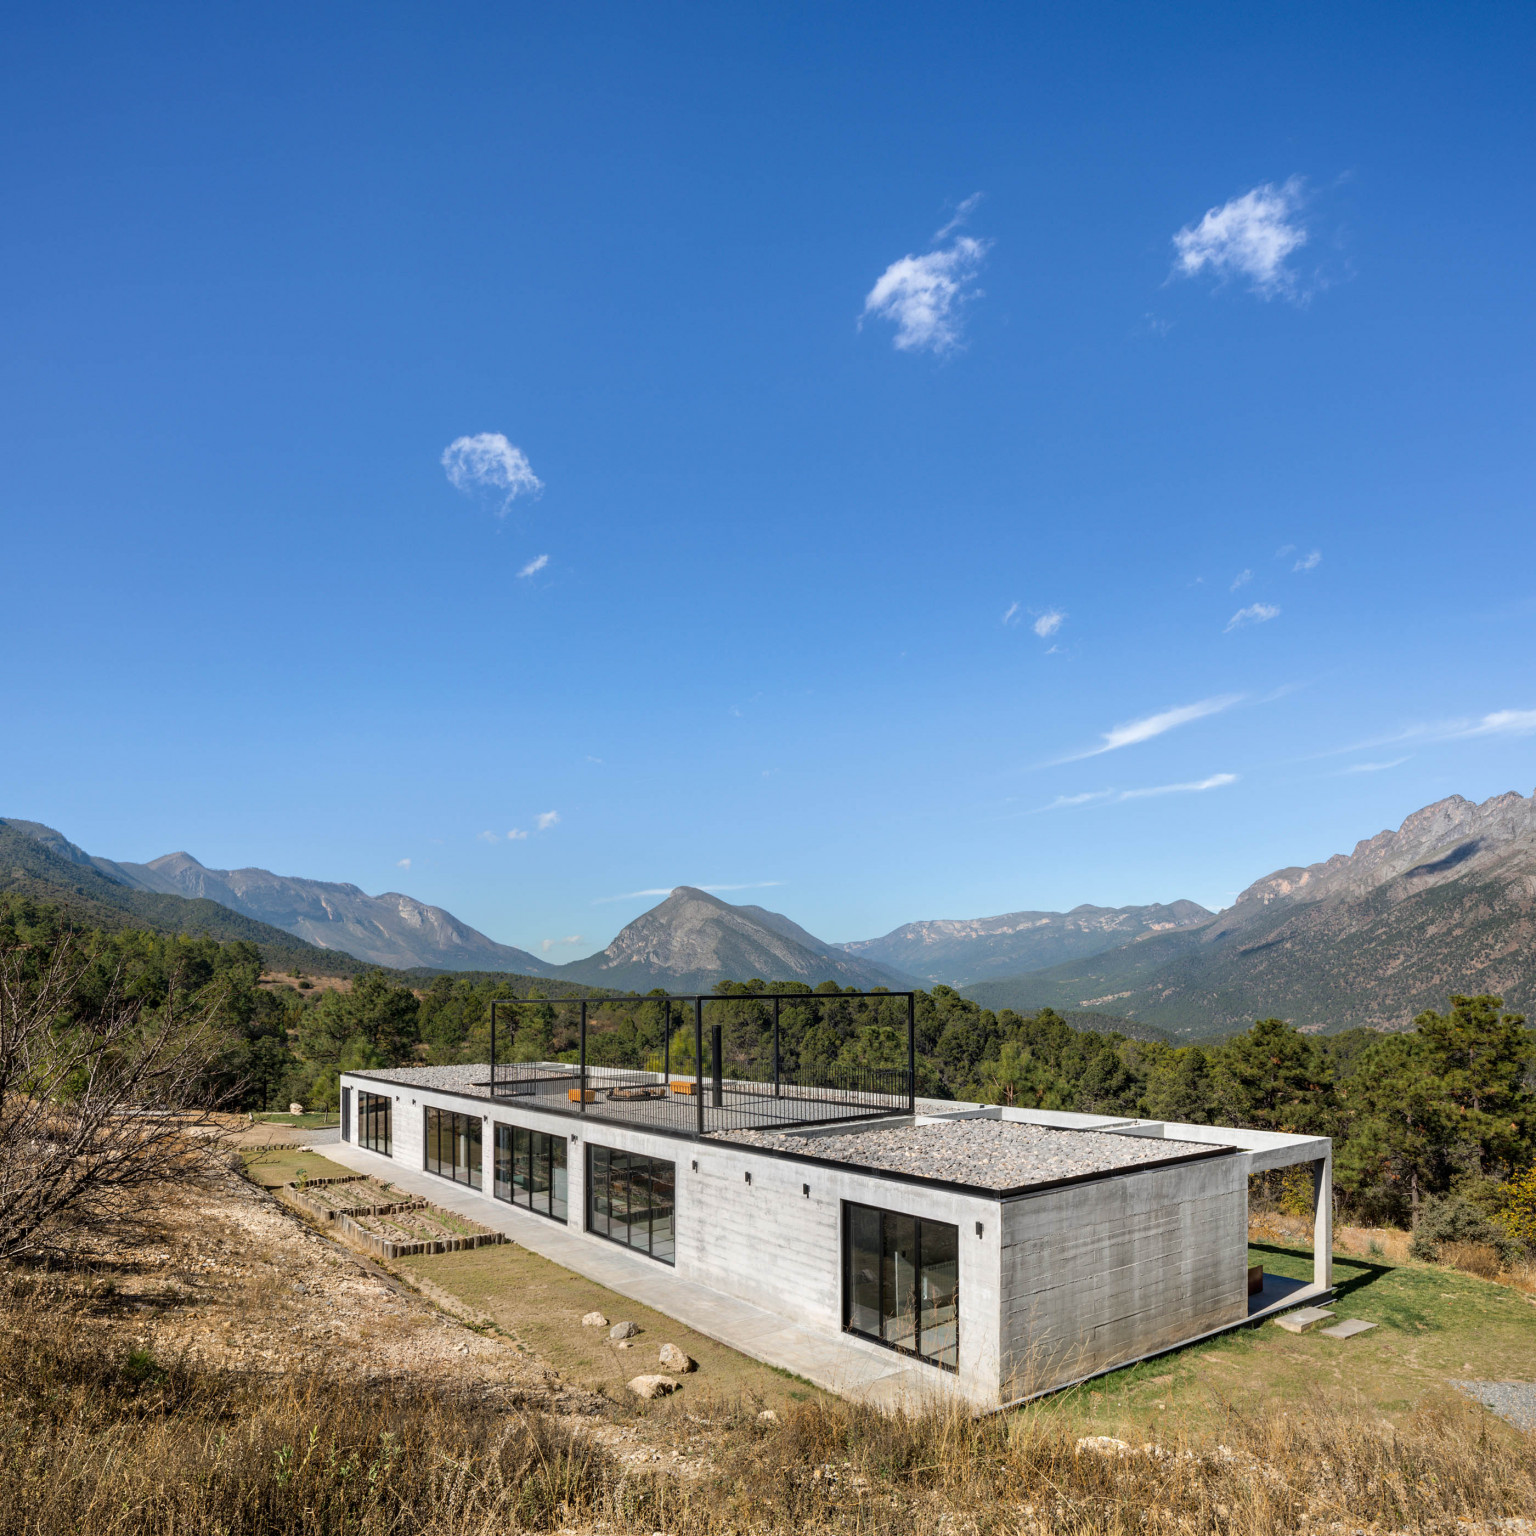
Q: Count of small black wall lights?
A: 9